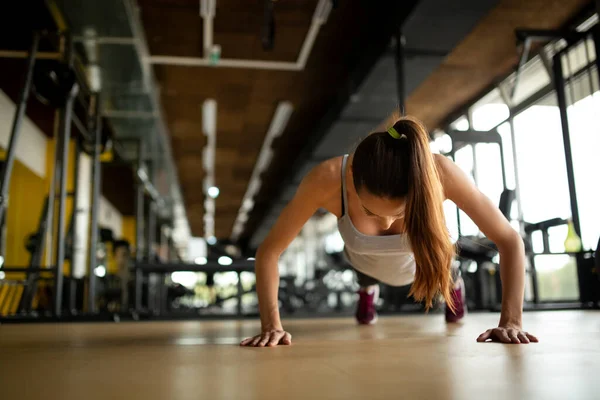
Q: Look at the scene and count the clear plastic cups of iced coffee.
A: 0